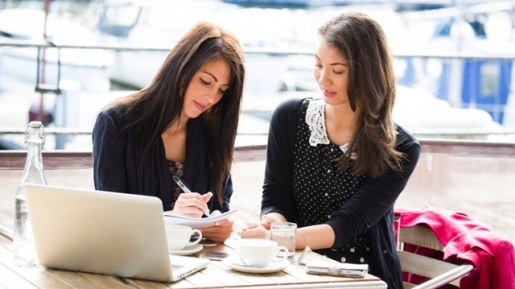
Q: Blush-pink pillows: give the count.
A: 0